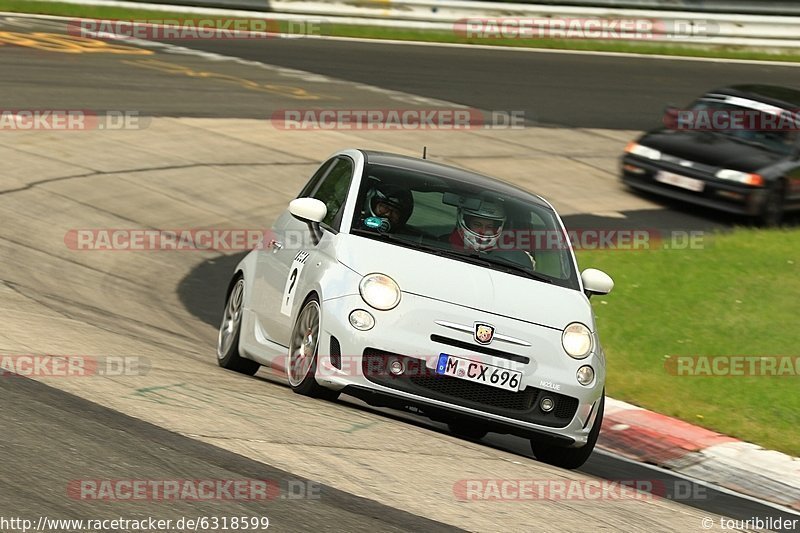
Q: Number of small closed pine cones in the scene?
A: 0